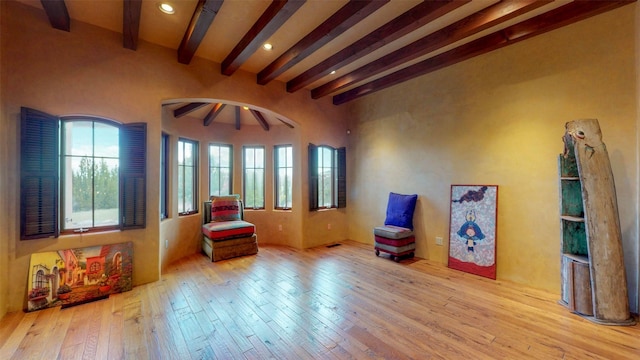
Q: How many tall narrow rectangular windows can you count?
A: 5